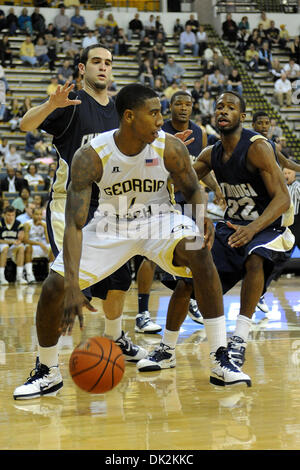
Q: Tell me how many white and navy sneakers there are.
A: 8